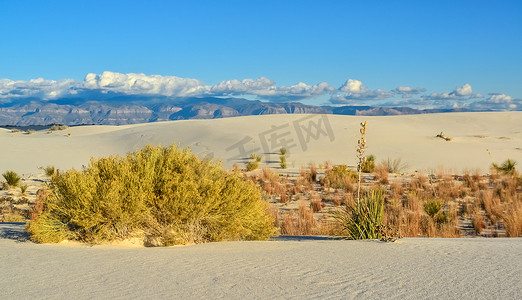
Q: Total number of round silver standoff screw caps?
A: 0